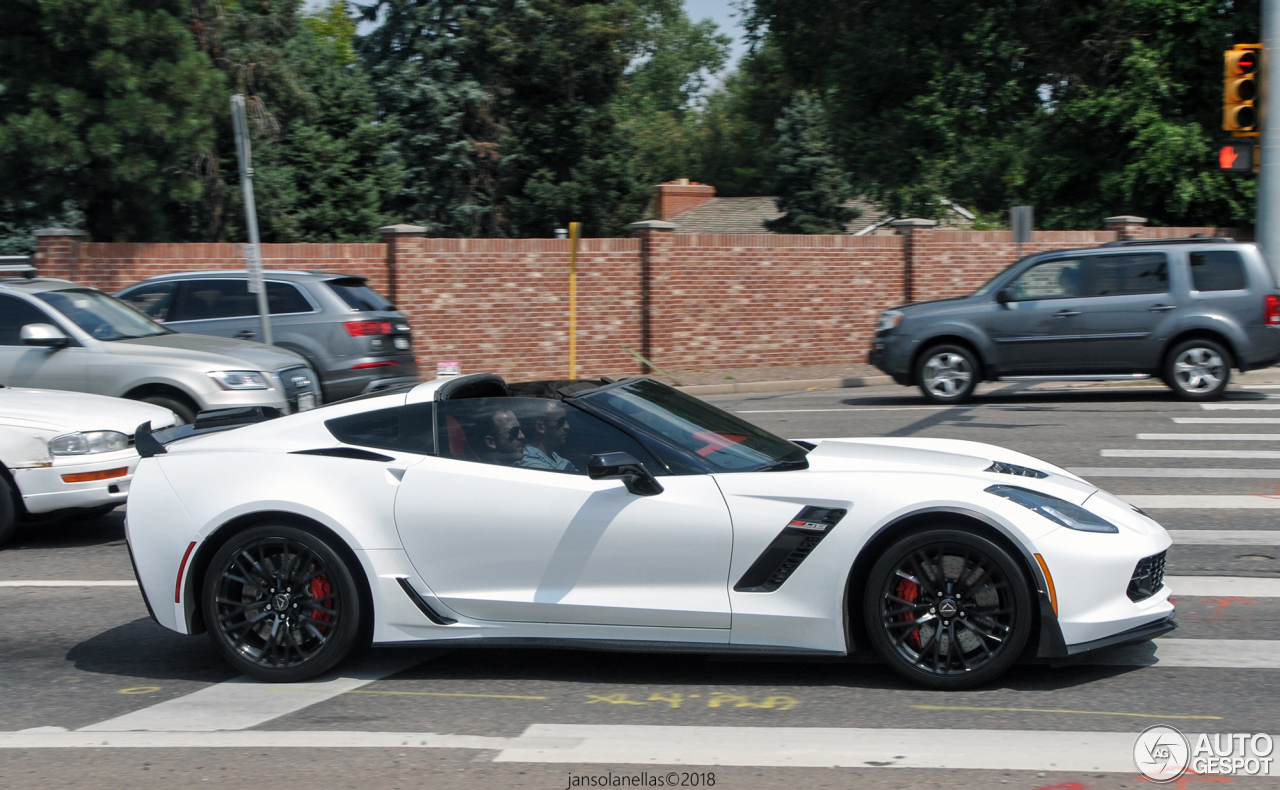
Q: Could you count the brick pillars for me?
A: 5